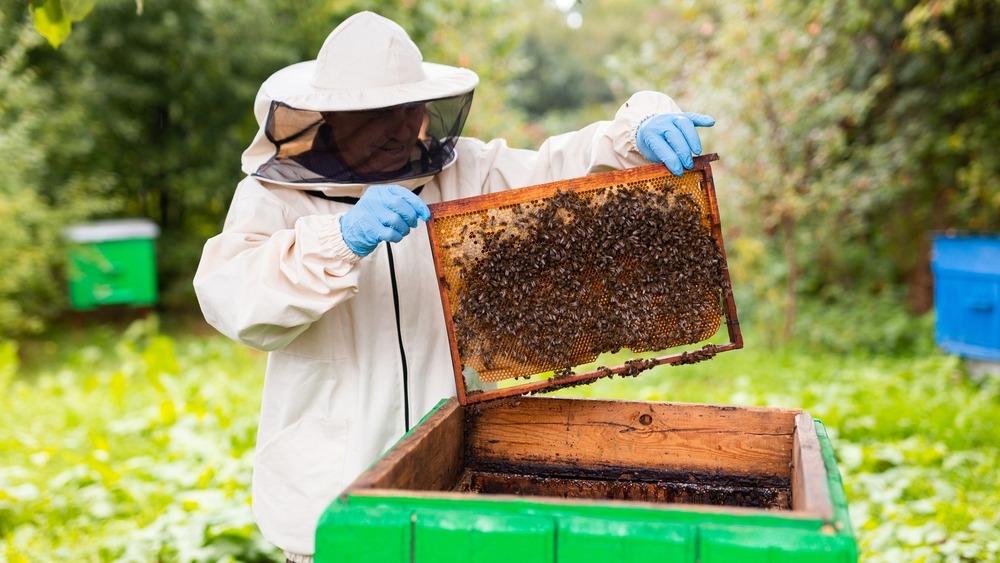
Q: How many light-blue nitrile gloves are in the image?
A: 2